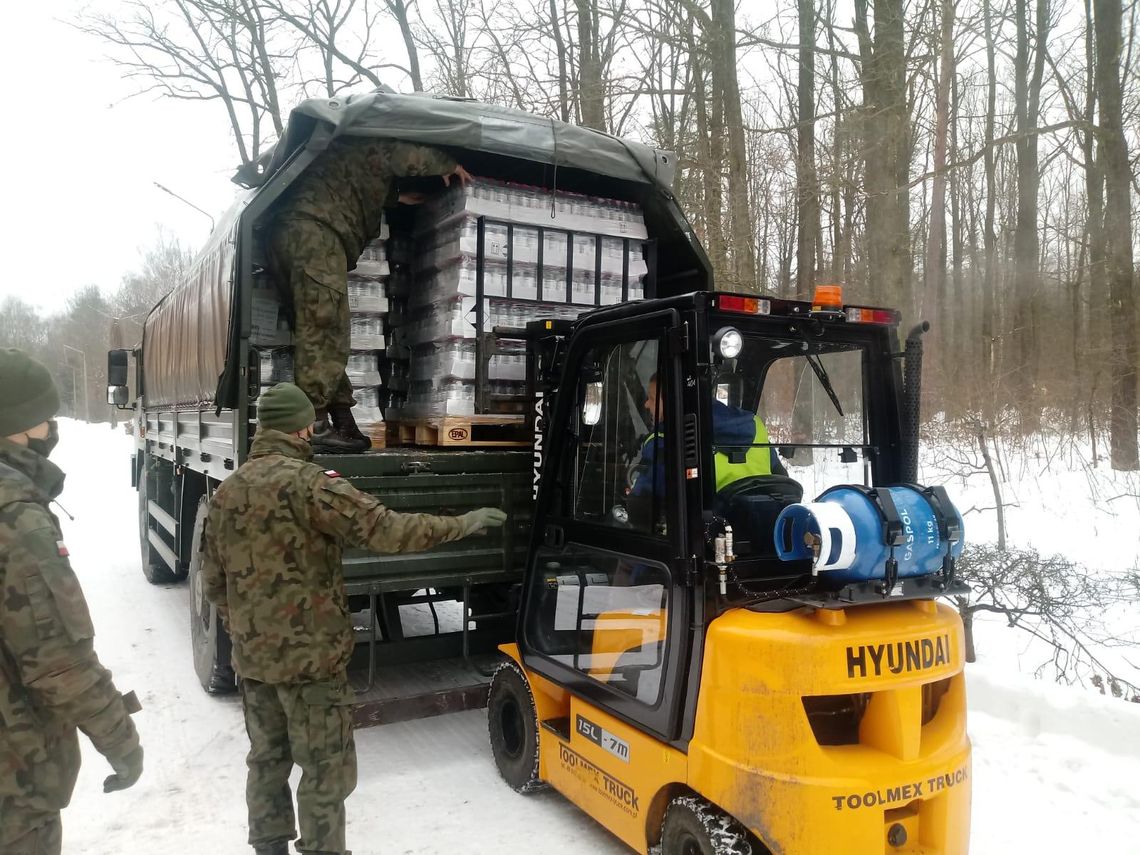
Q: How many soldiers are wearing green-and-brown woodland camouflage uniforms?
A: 3